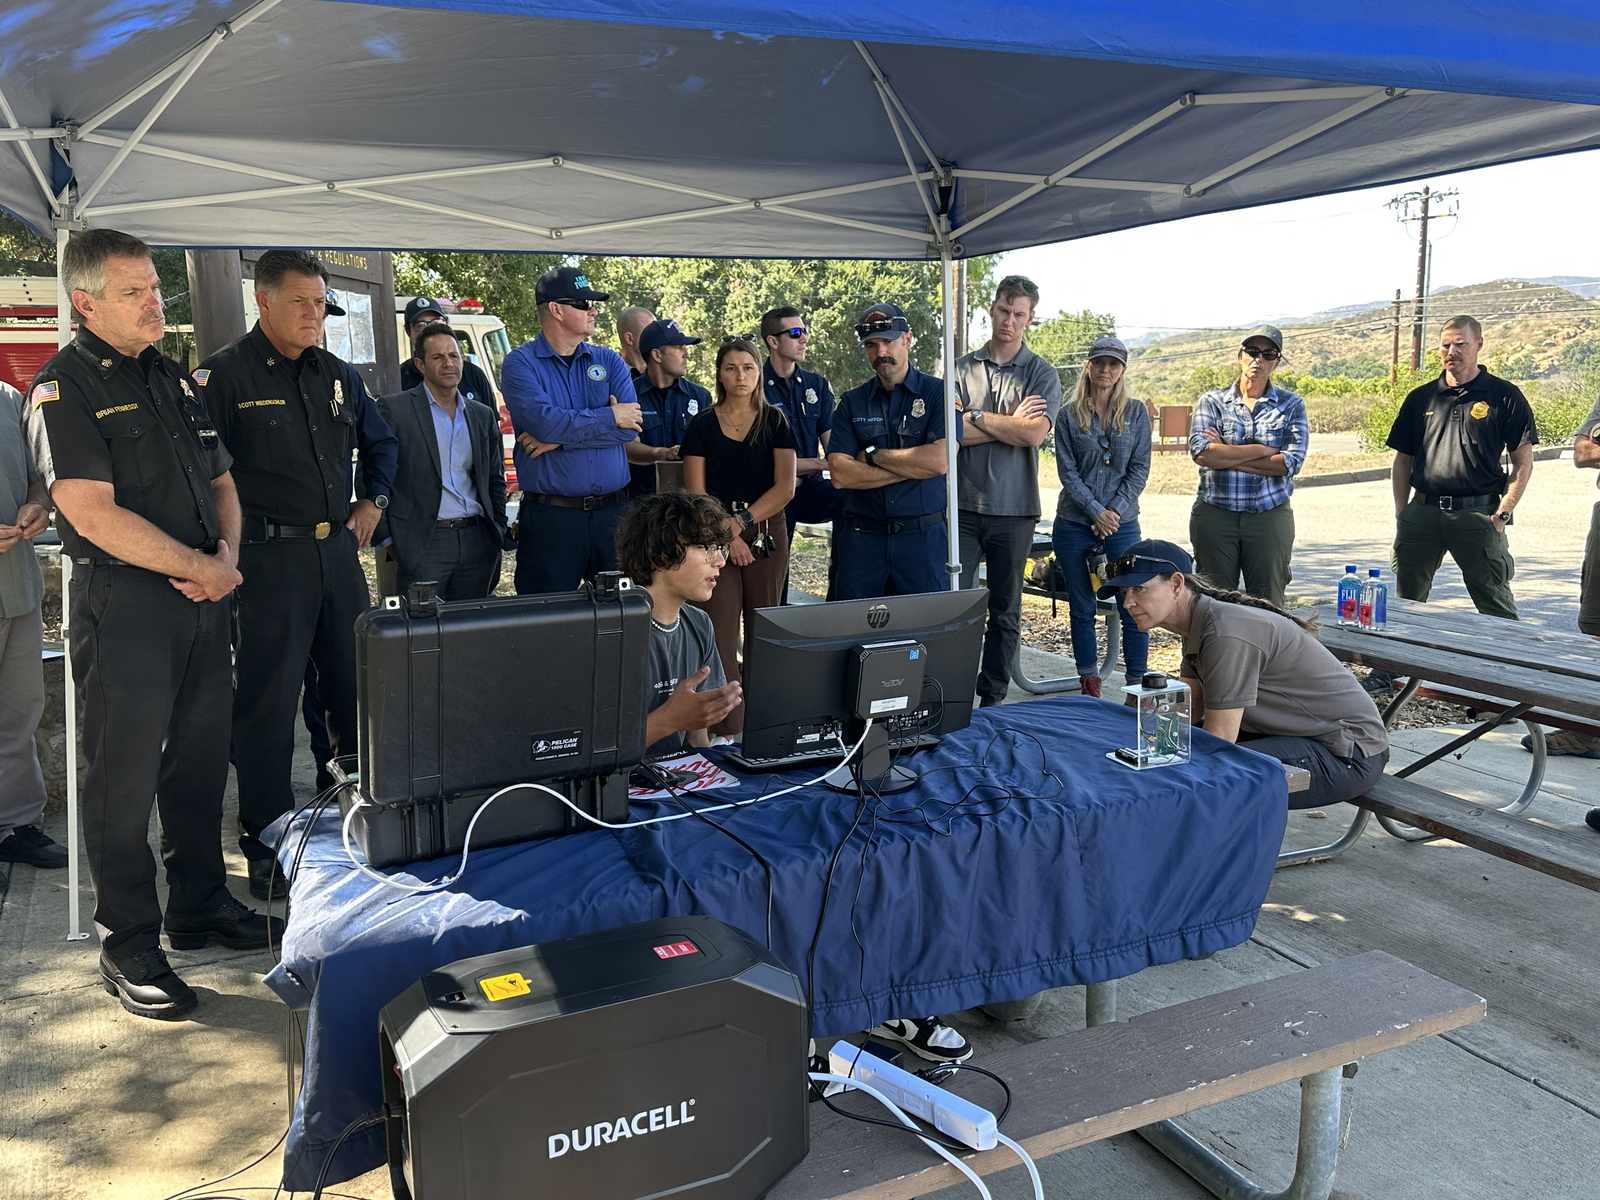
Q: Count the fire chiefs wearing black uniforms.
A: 2